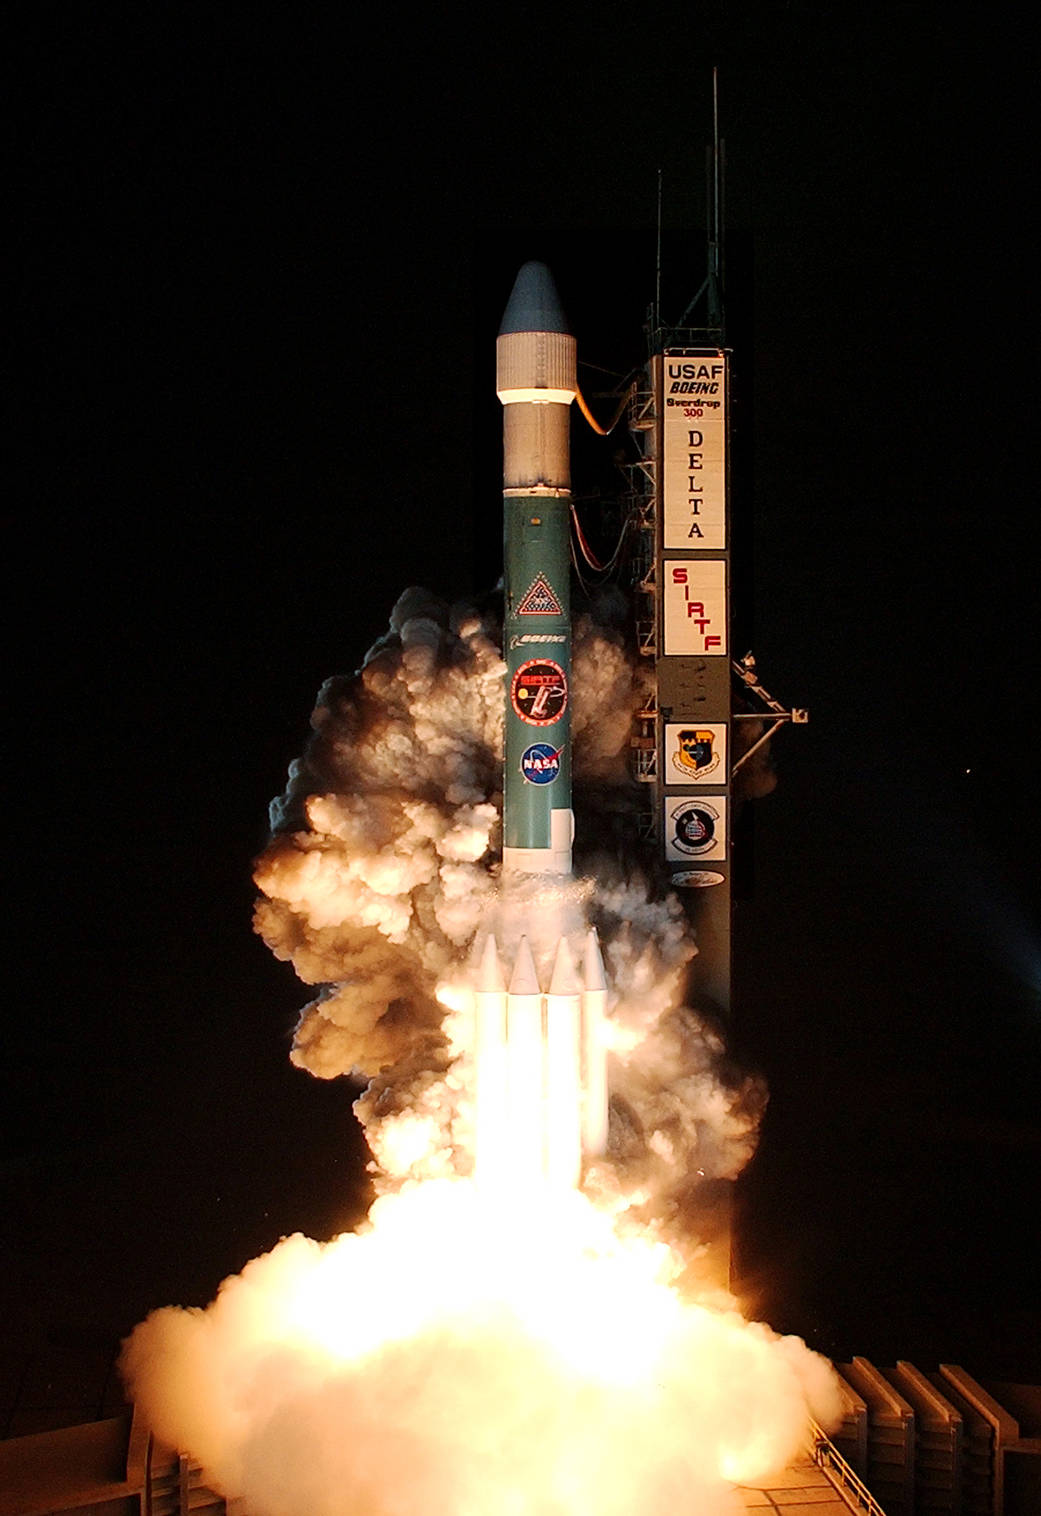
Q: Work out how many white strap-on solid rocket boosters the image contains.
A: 4